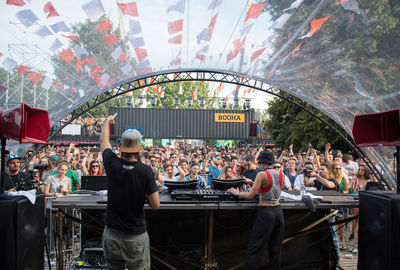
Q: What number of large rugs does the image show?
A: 0